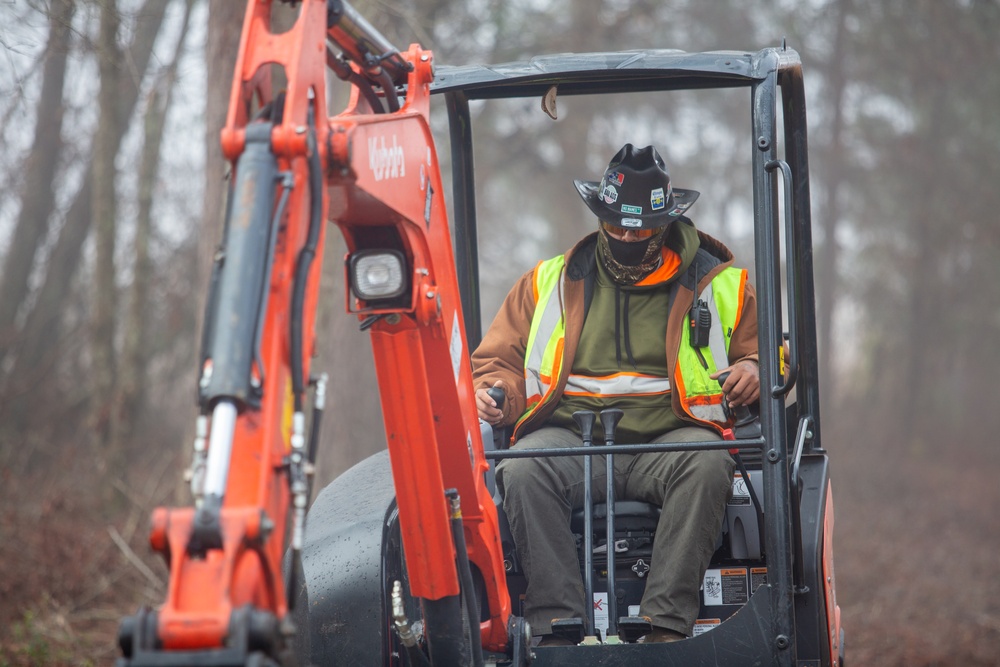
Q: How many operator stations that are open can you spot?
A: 1